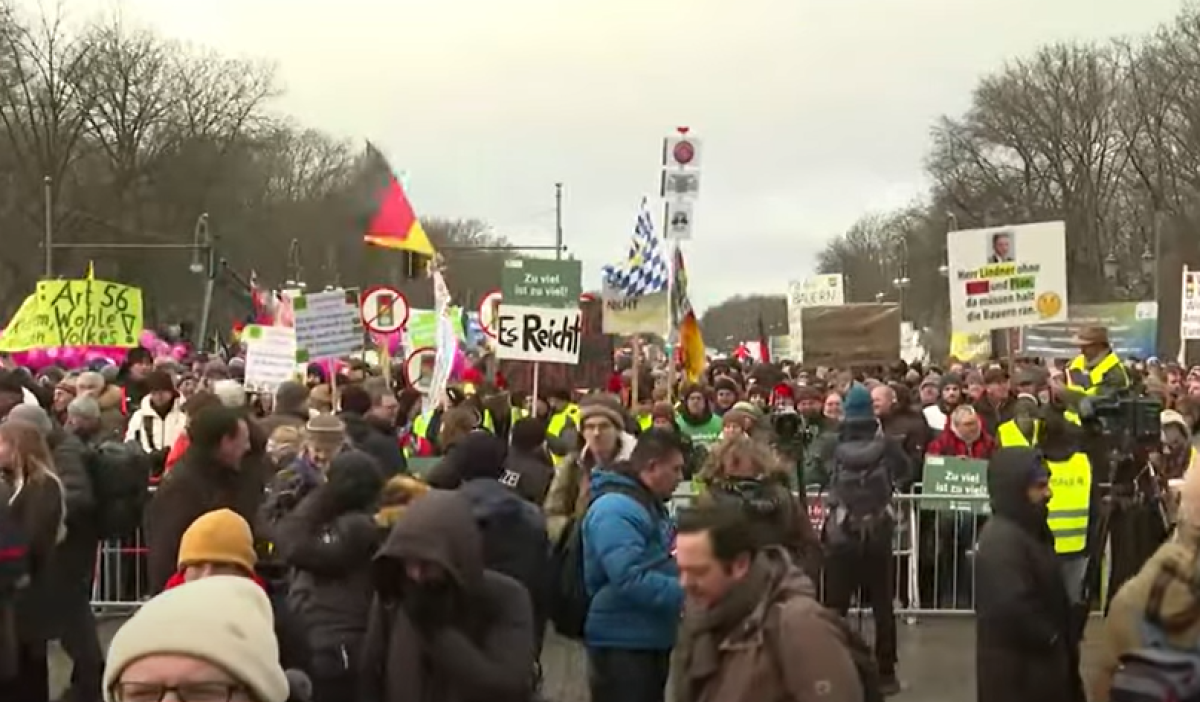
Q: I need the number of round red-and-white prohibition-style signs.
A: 3